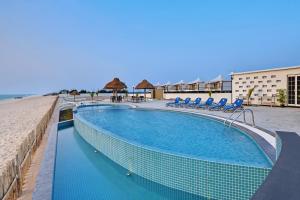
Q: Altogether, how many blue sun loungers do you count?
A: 6